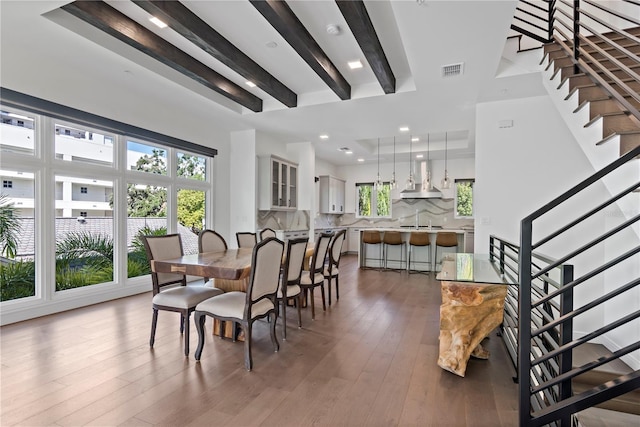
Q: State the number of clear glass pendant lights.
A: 5